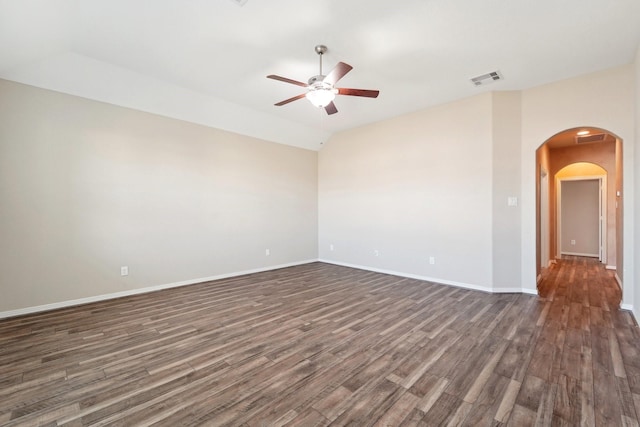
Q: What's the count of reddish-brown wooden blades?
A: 5